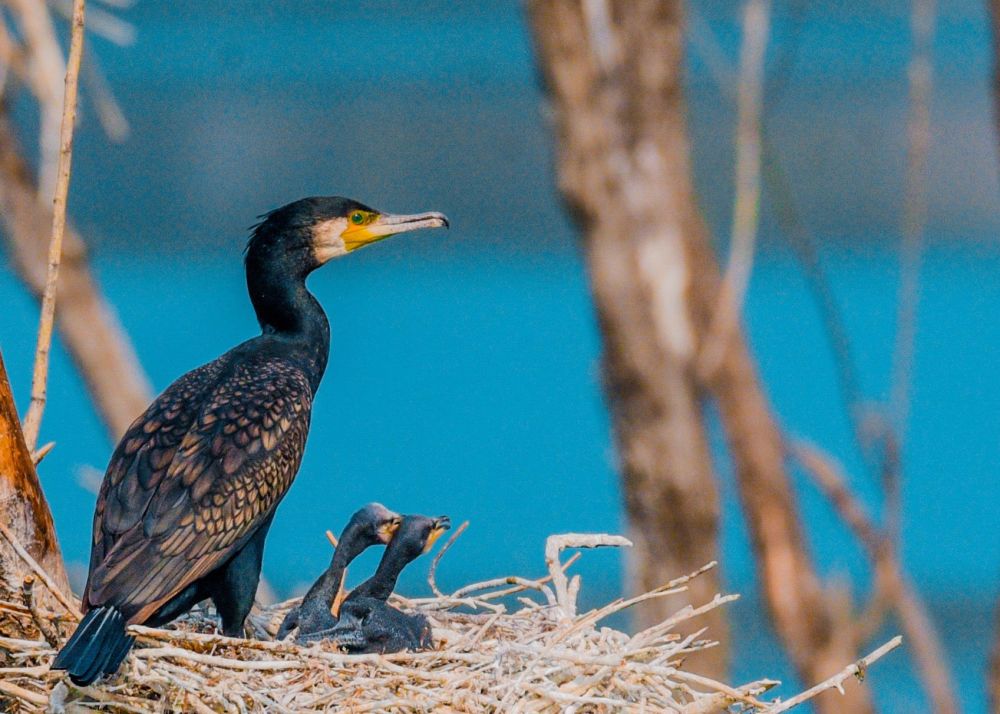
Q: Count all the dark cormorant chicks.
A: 2